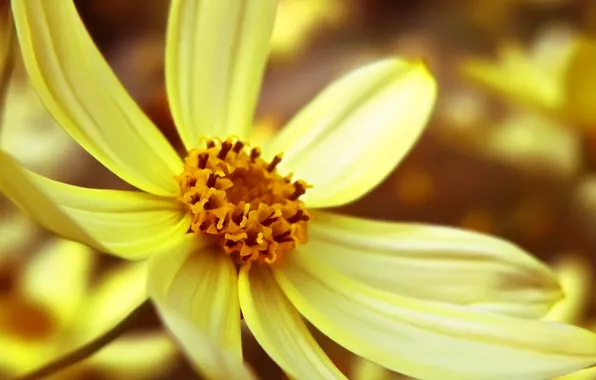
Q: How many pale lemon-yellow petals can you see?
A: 8